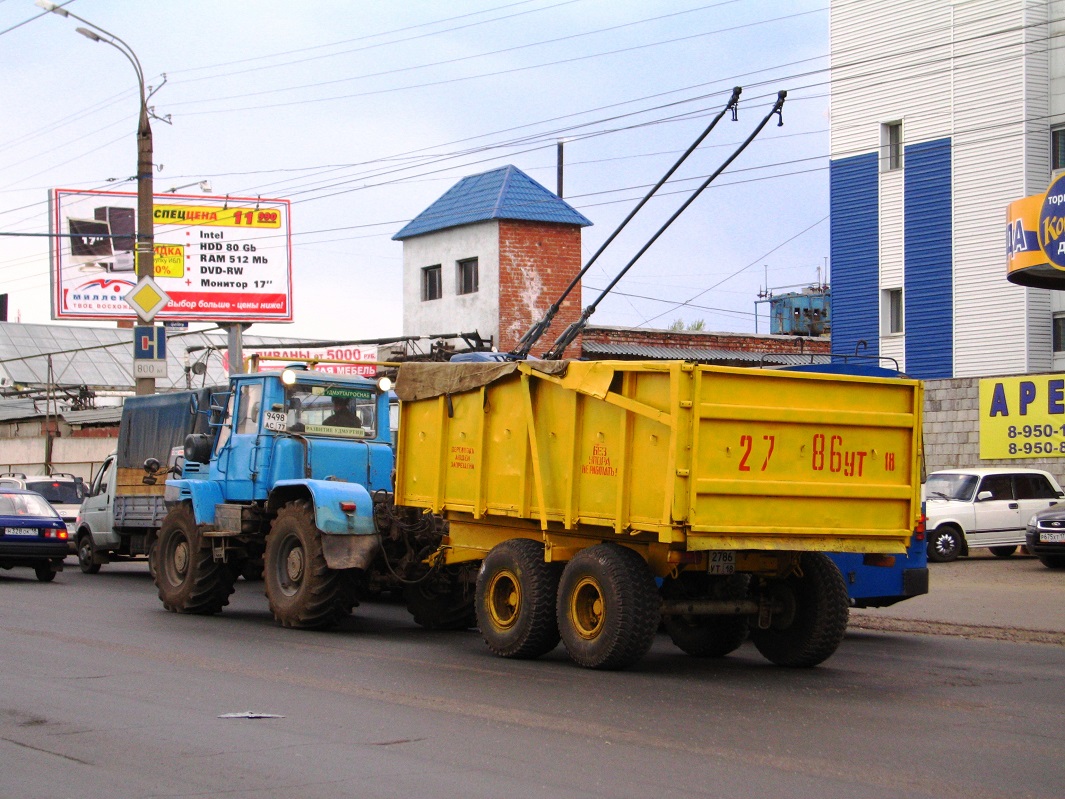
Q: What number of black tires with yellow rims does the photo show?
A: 2